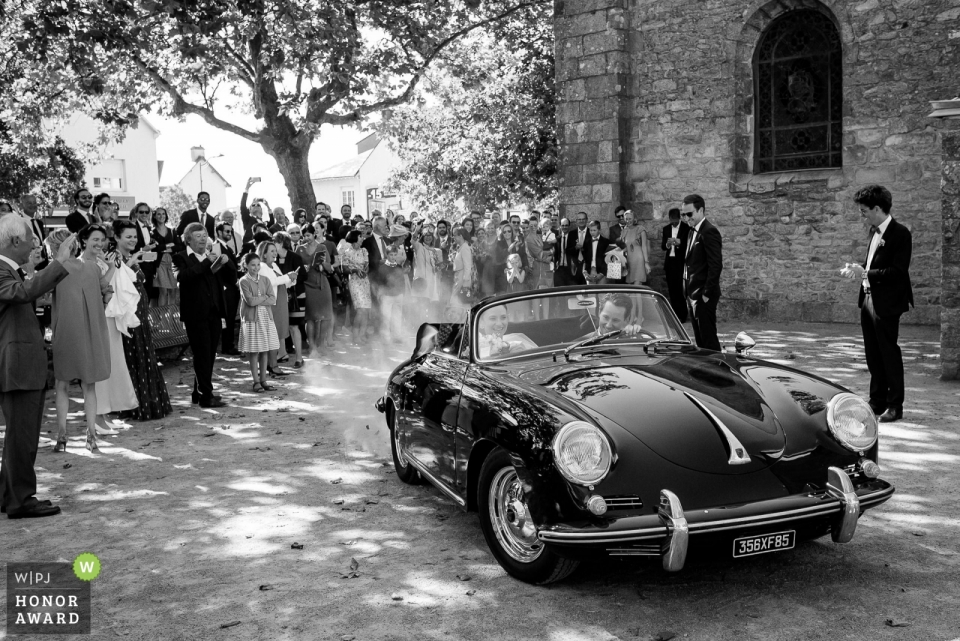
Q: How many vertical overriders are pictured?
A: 2